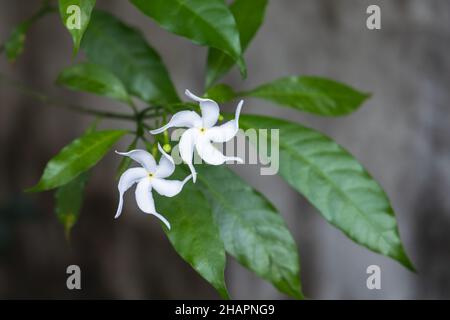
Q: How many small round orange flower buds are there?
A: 0